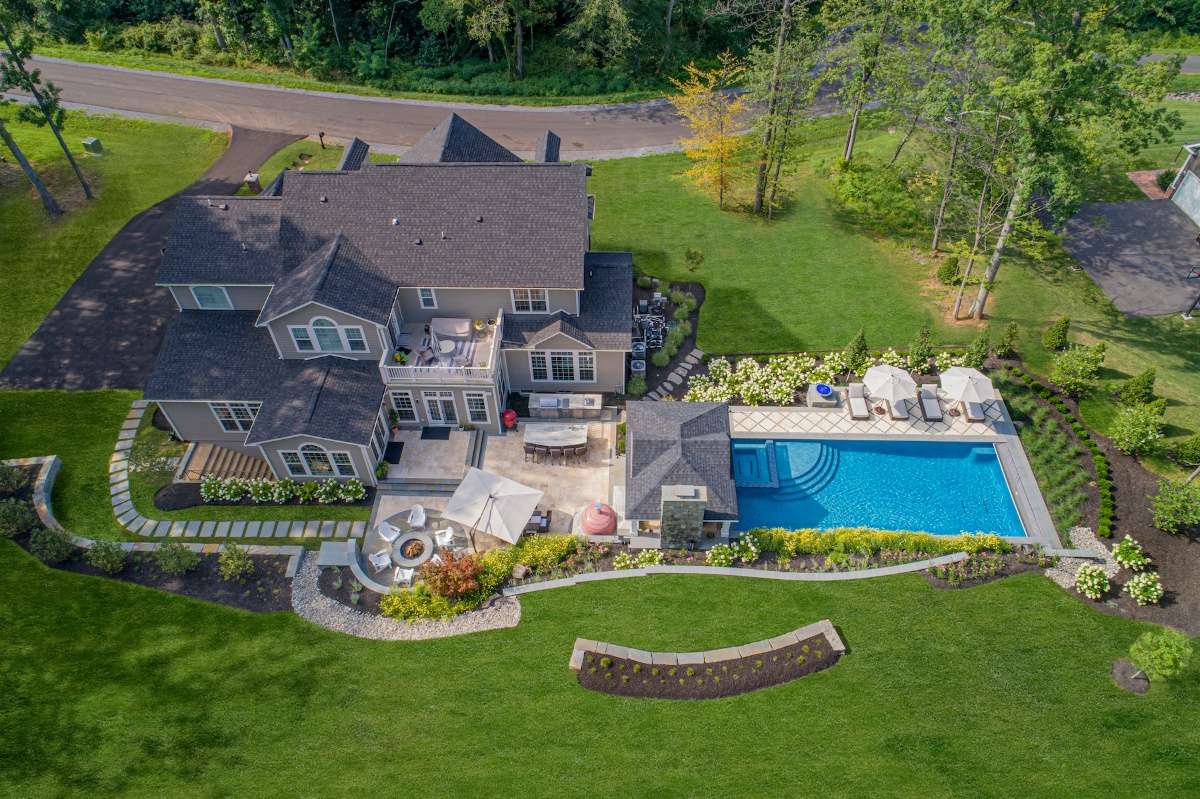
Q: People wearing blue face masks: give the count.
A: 0